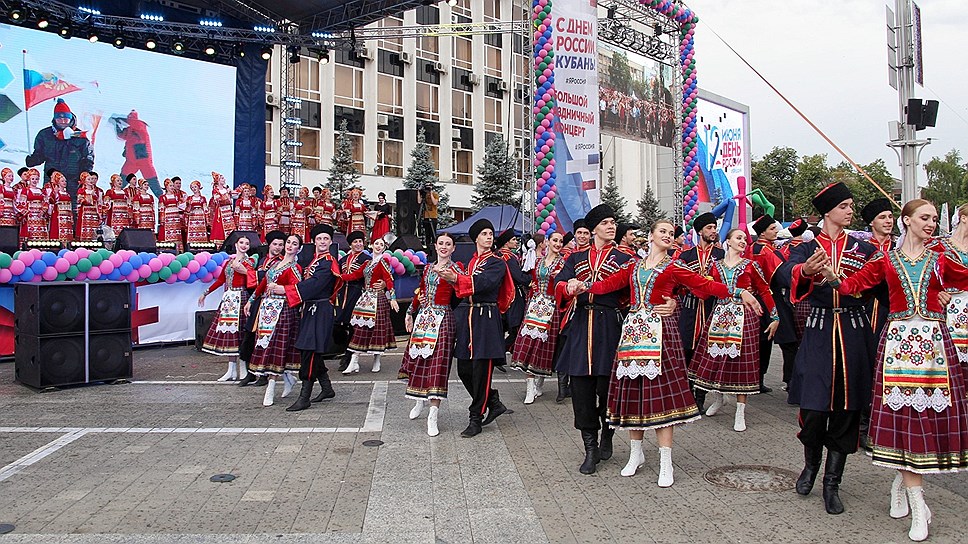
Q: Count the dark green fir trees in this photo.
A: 5